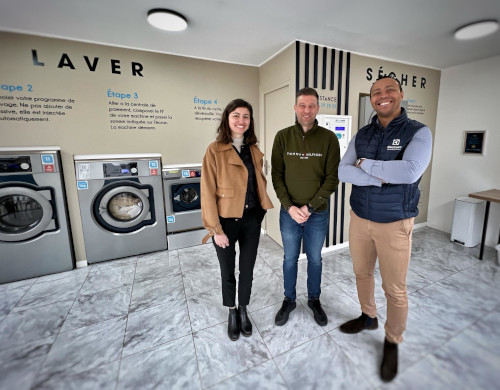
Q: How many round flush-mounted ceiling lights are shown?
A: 2